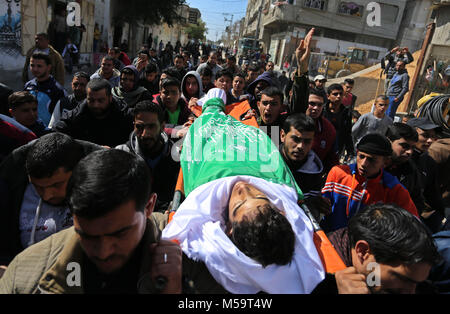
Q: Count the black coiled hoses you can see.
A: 1